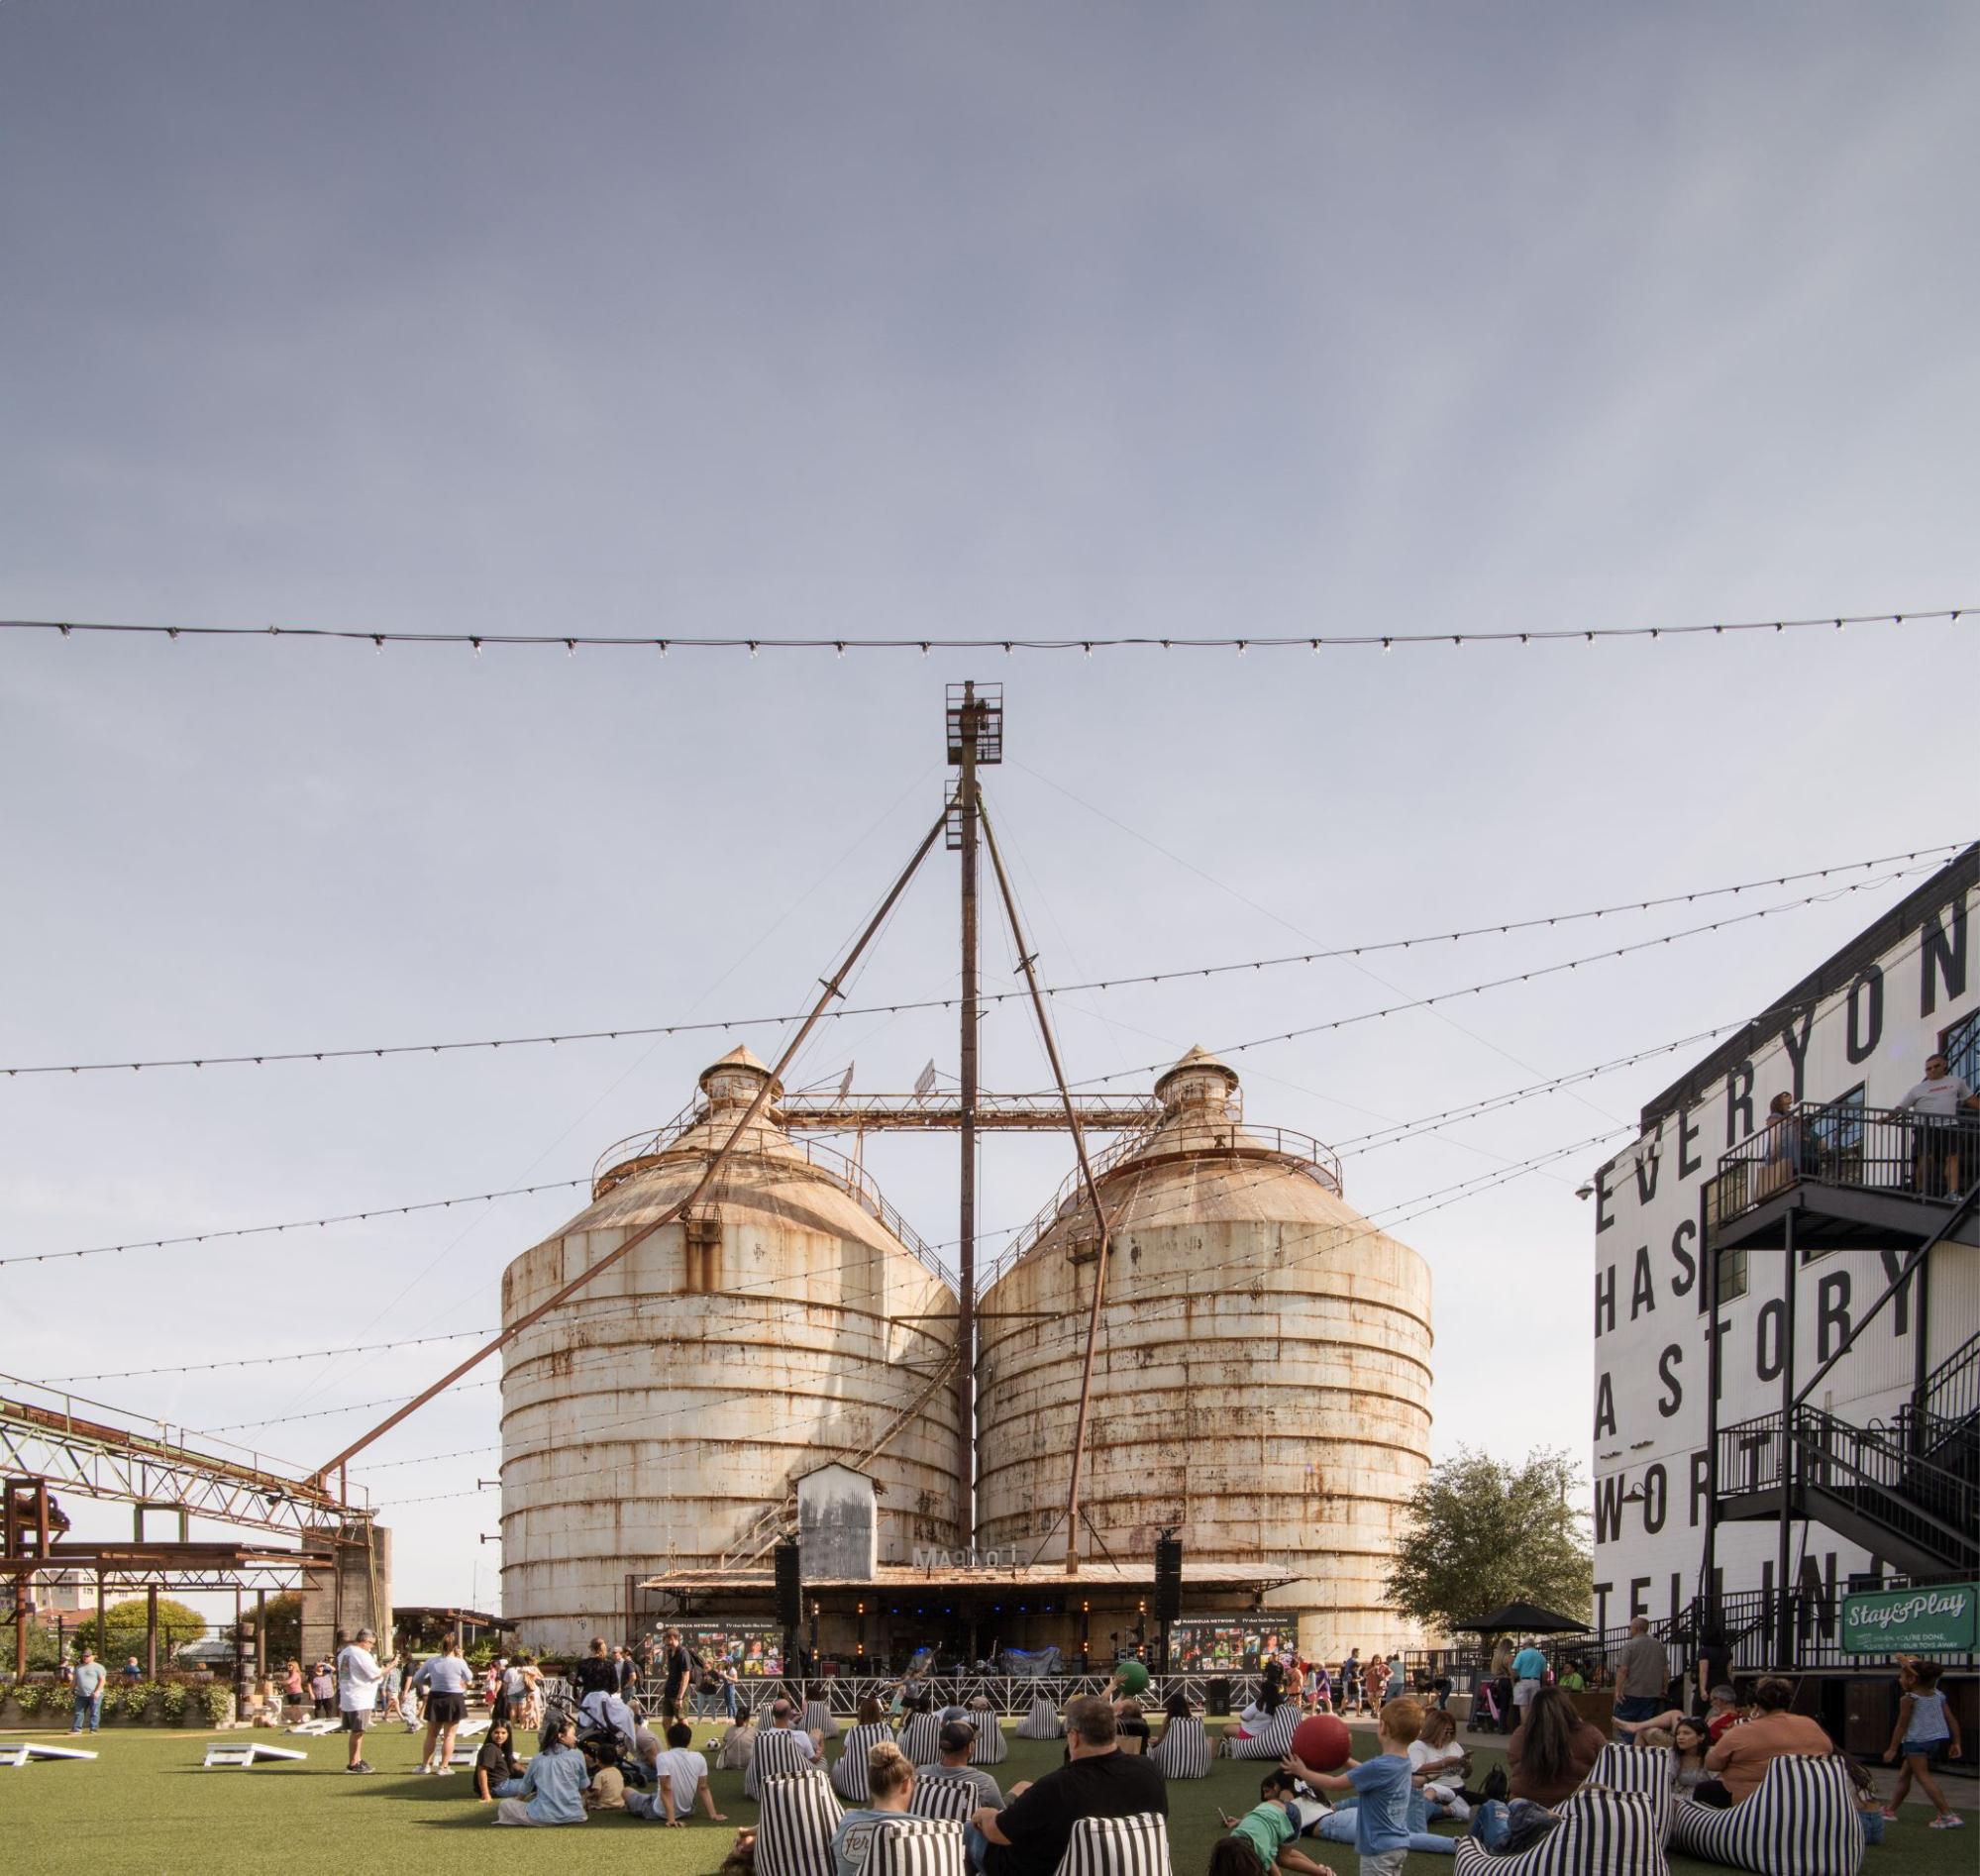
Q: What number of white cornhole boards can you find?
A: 5